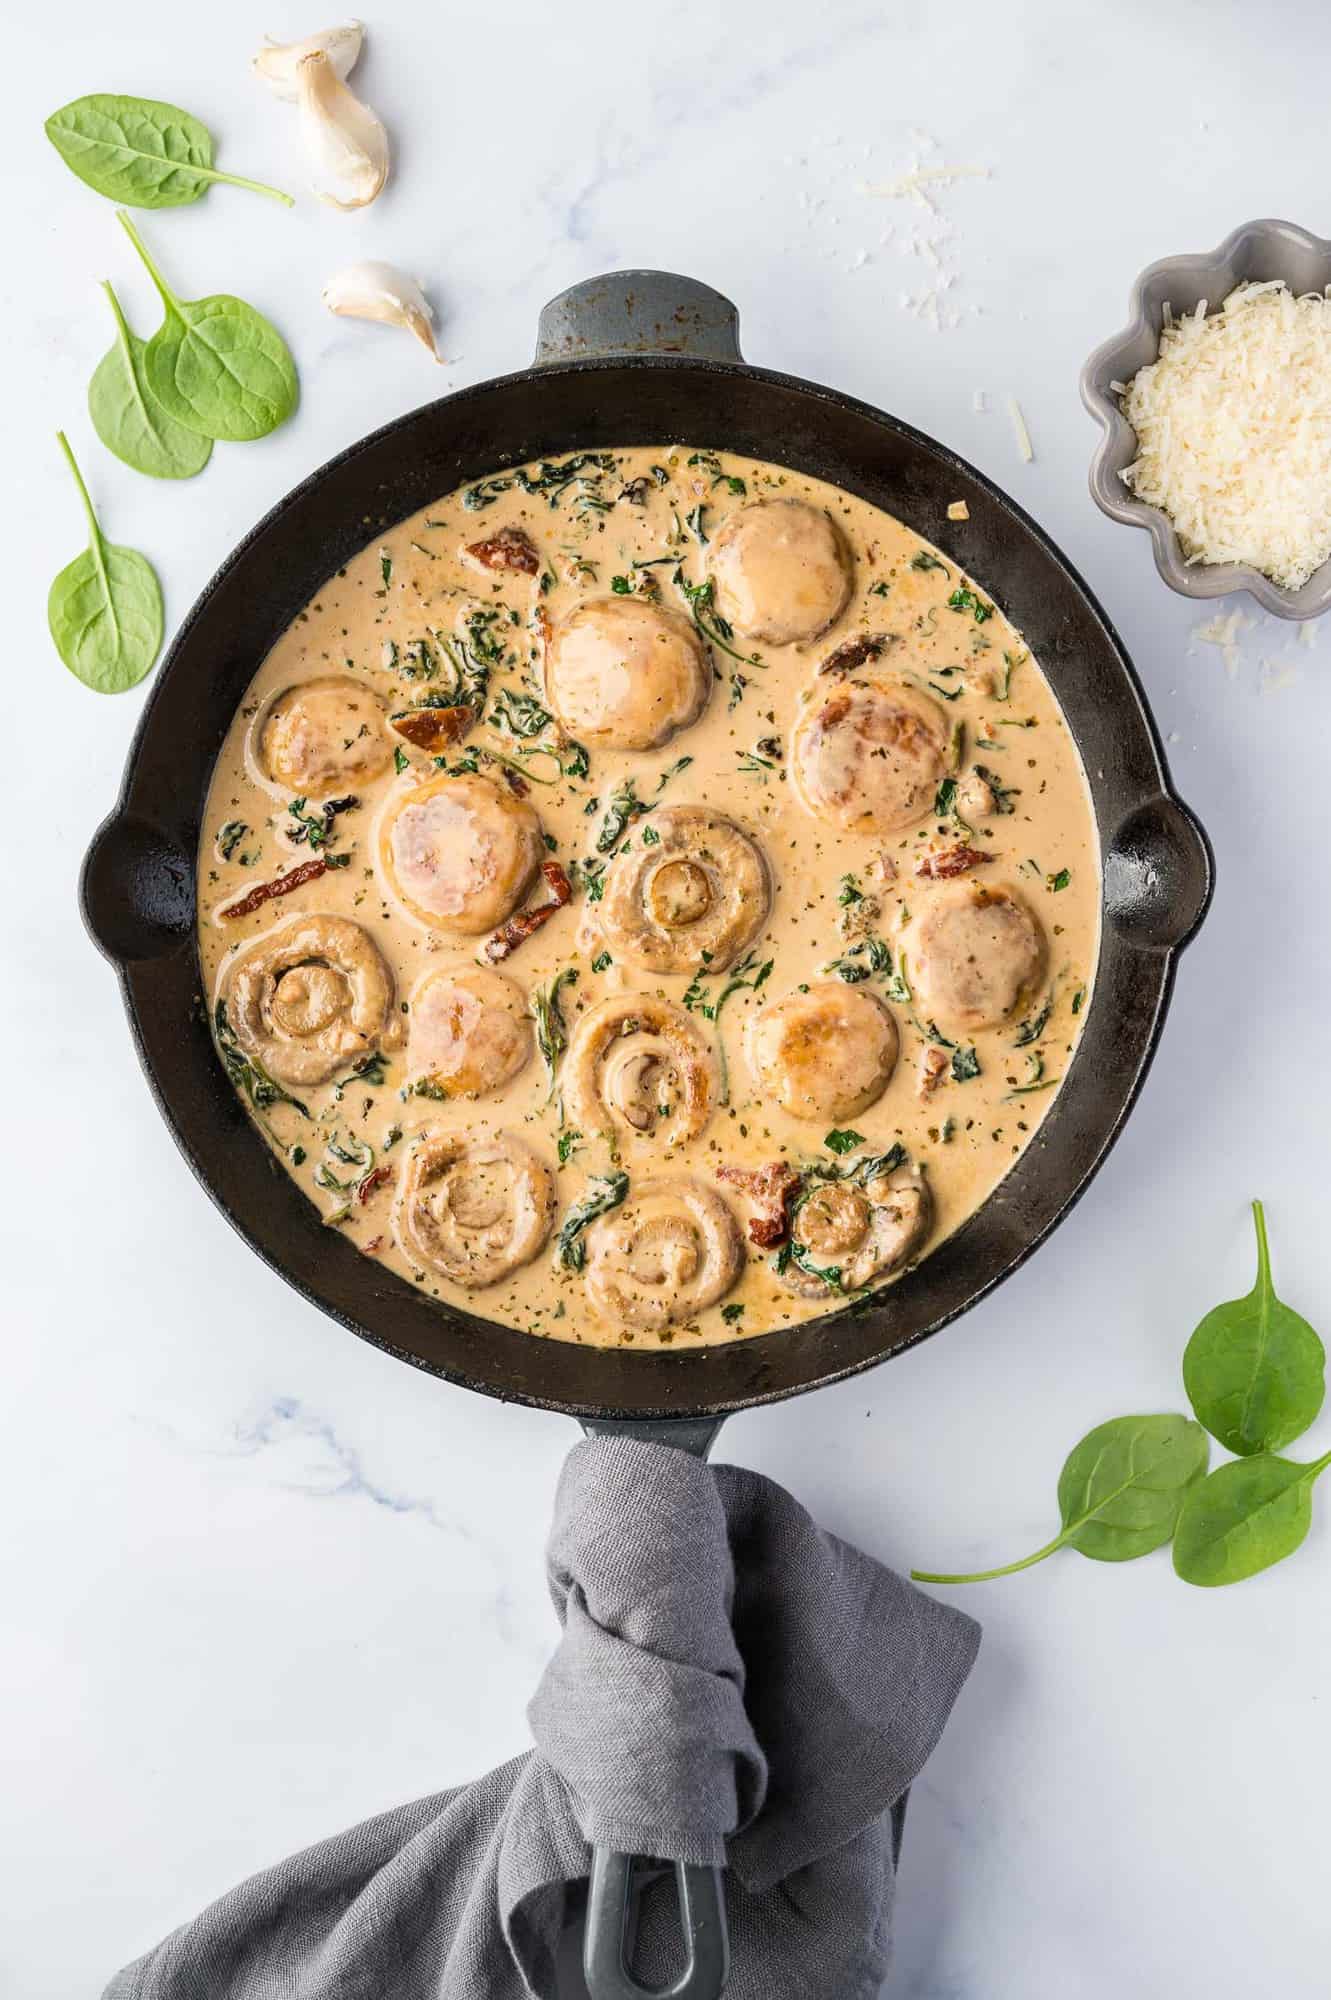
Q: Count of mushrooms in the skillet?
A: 14